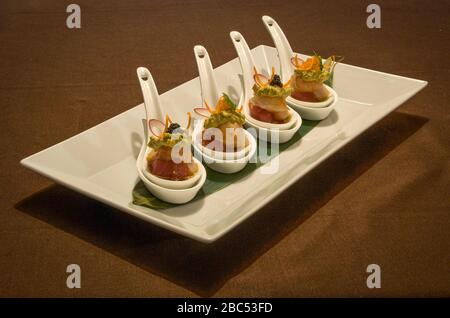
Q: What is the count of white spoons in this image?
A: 4